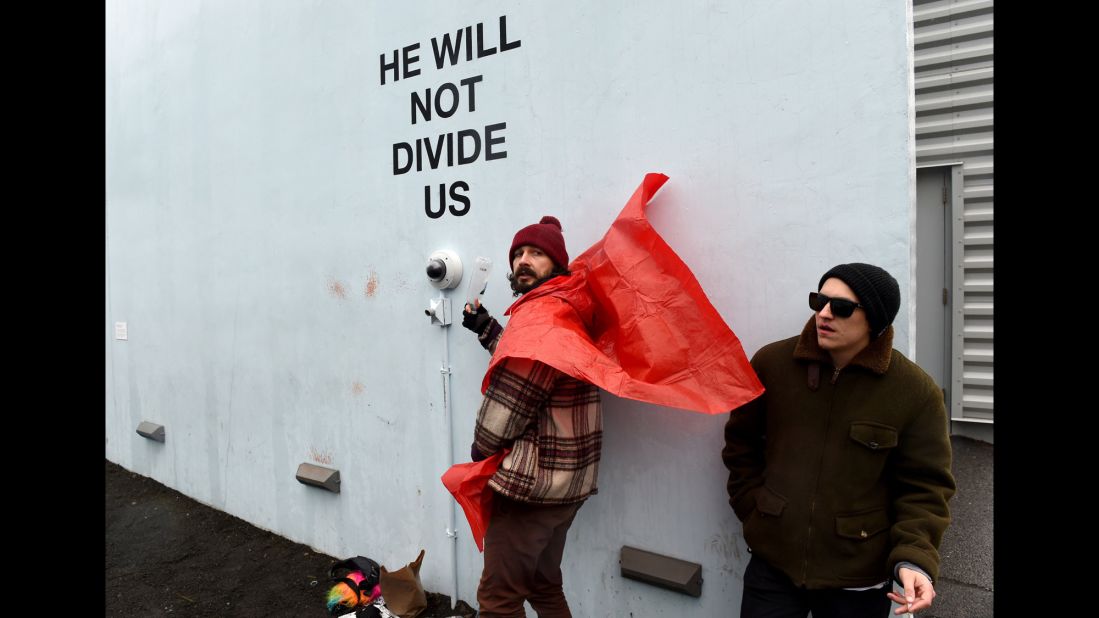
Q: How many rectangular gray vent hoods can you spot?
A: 3